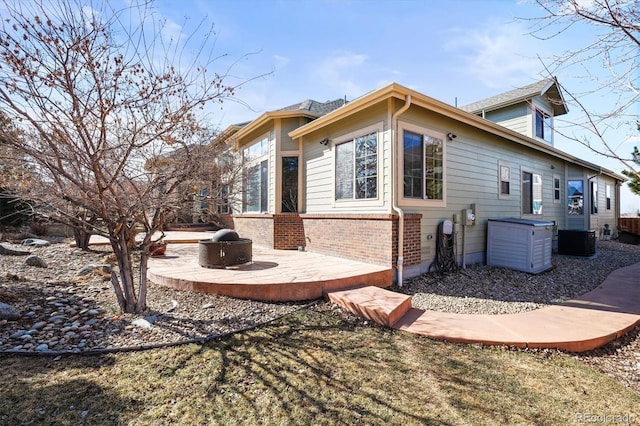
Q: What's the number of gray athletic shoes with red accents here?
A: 0